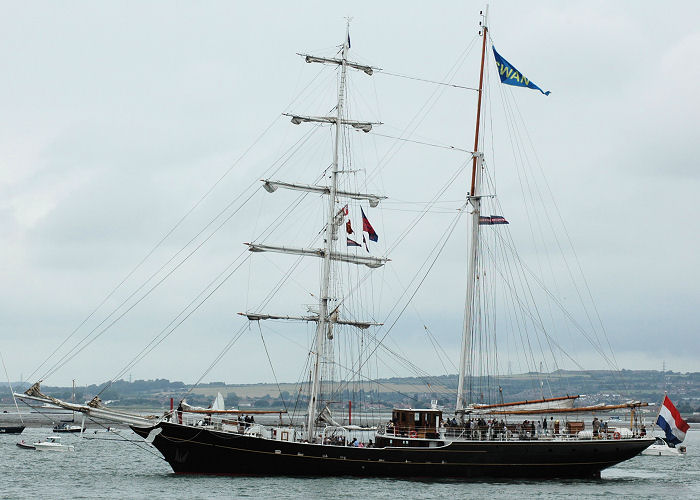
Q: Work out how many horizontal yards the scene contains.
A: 5